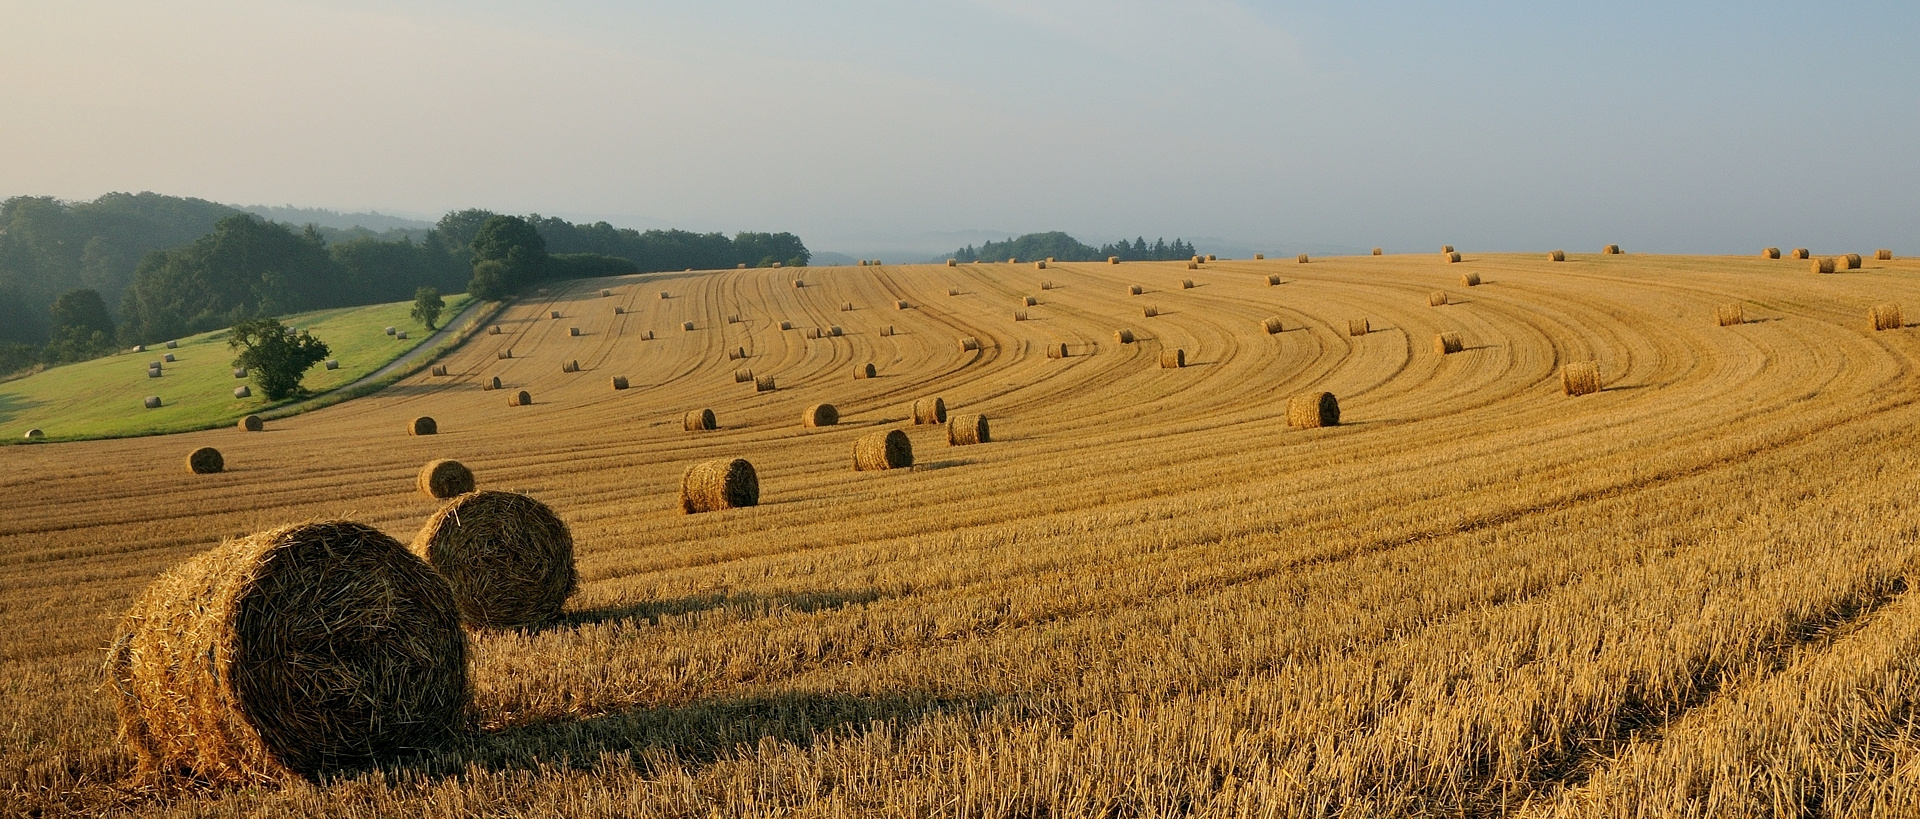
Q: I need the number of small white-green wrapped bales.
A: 13